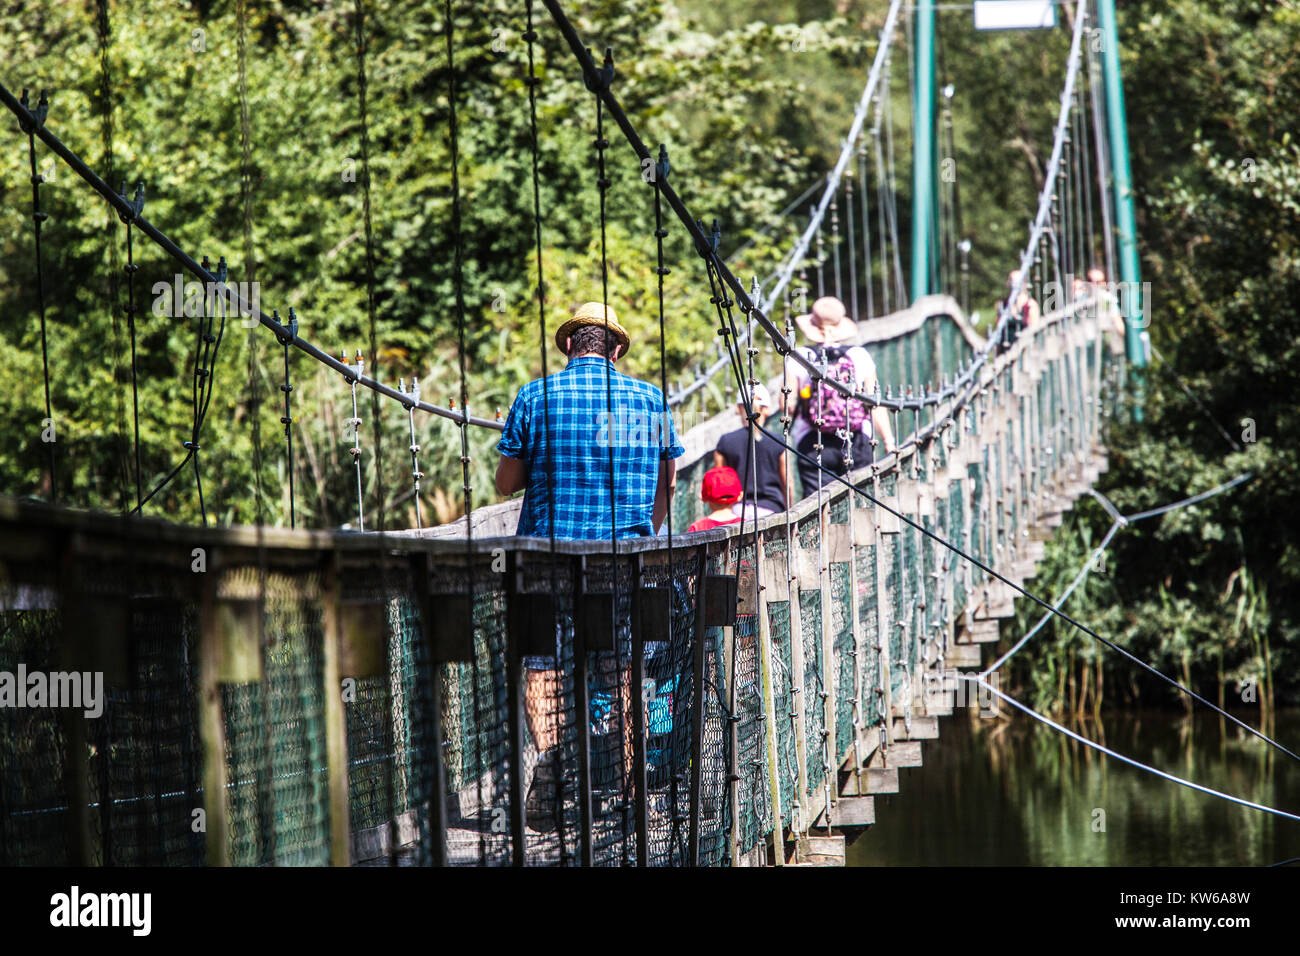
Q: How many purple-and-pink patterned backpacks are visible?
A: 1